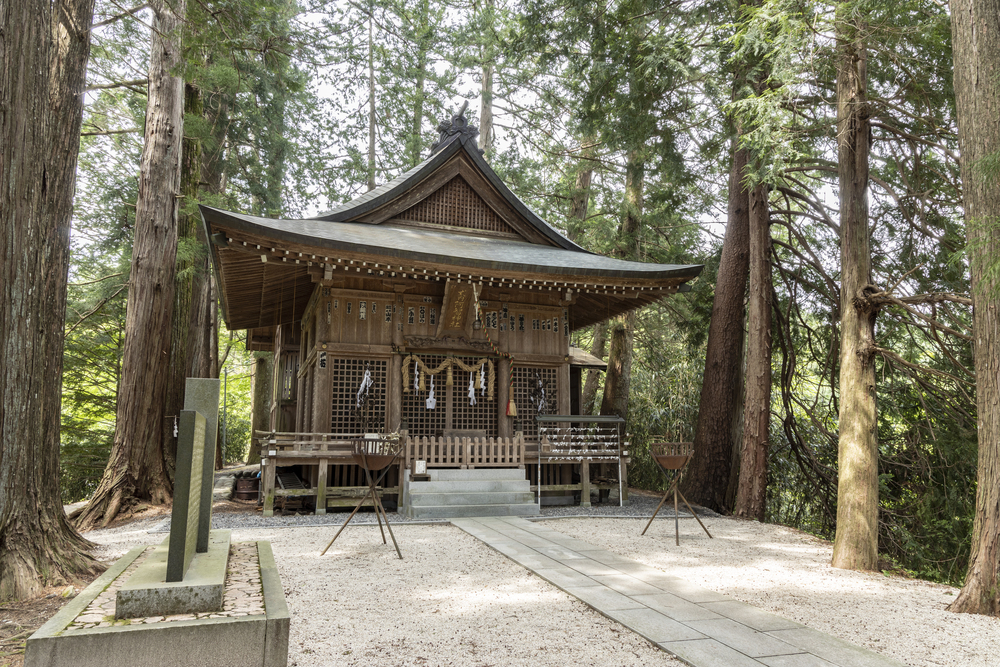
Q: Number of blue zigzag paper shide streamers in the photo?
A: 0